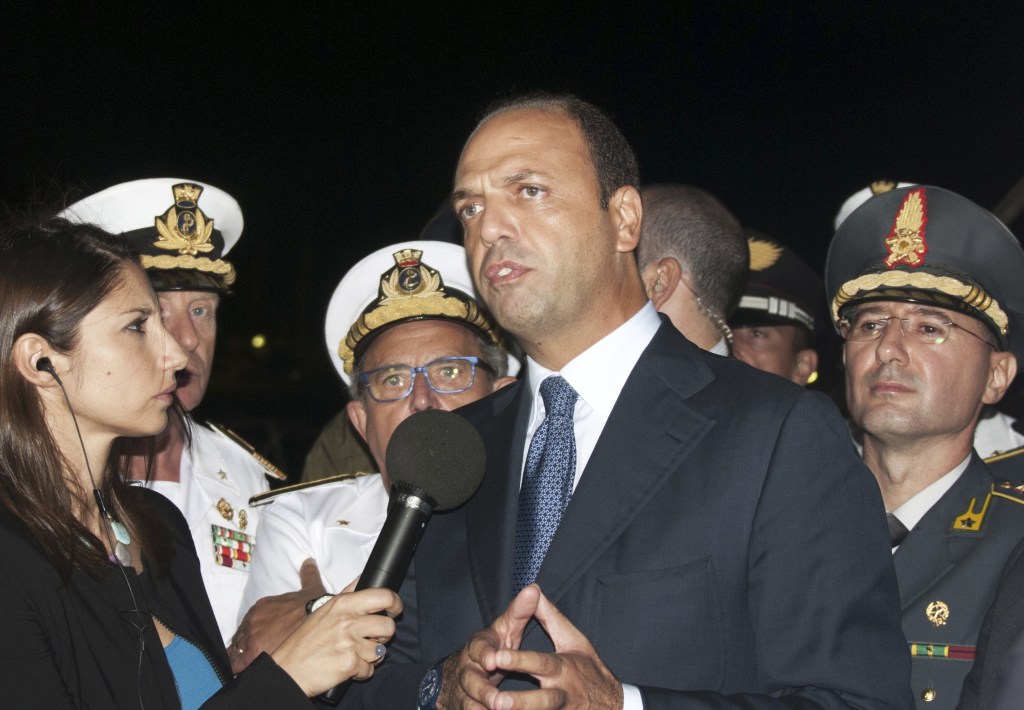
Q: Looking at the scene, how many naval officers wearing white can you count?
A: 2